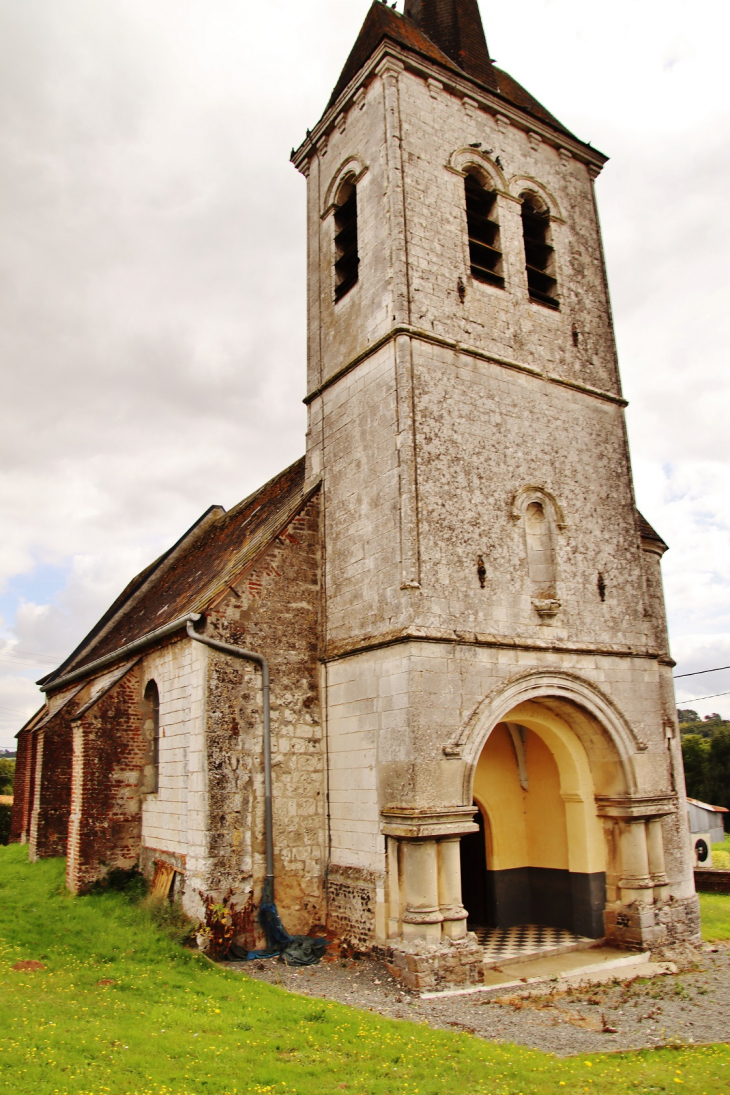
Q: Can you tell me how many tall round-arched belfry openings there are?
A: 3